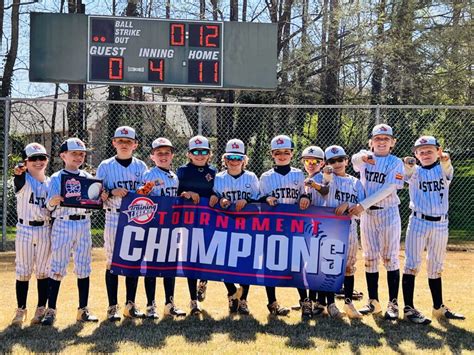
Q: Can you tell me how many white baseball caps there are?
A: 11